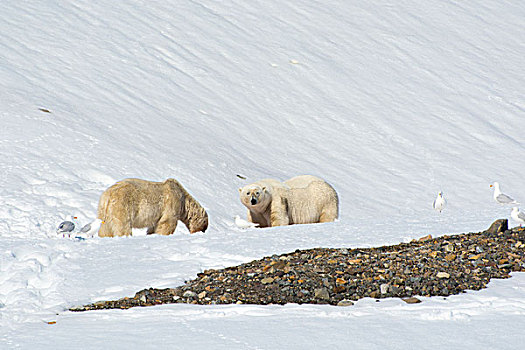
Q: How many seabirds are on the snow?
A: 6